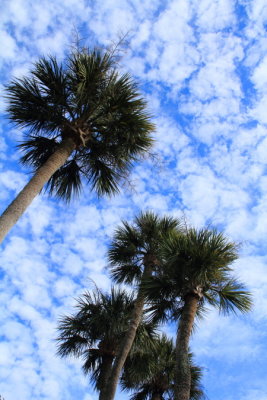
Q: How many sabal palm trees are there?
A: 5